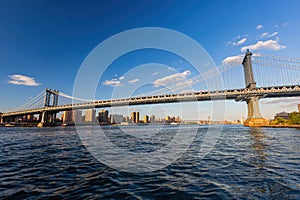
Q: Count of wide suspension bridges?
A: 1